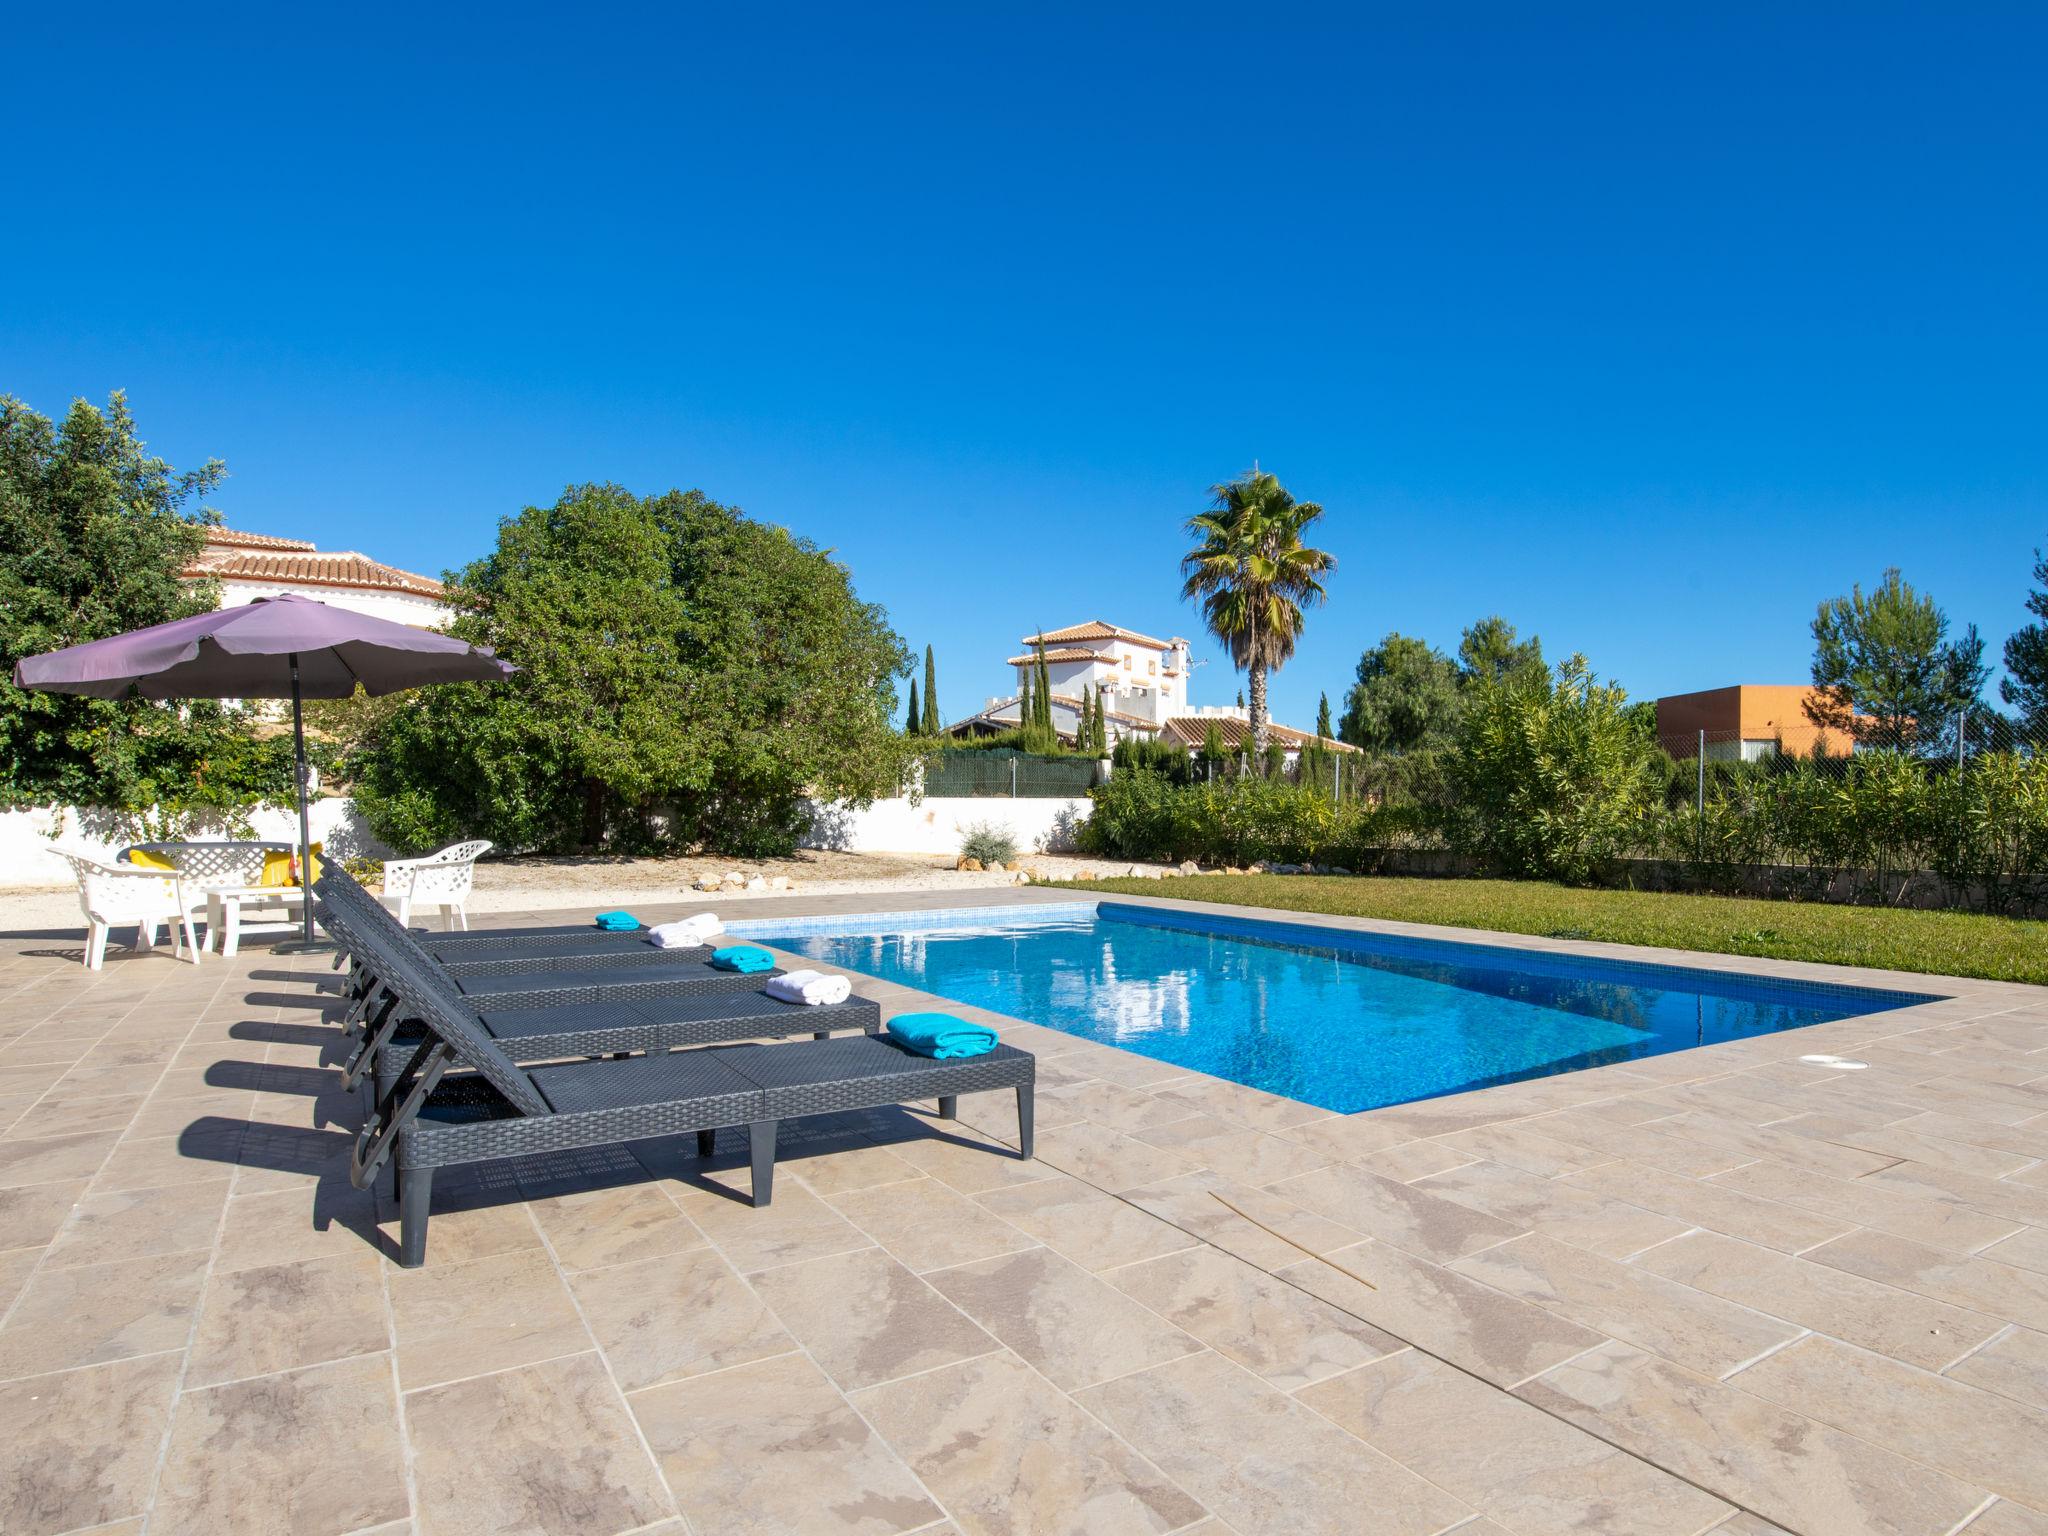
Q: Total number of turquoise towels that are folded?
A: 3